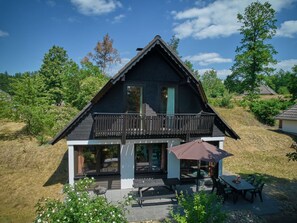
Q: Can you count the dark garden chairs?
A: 4